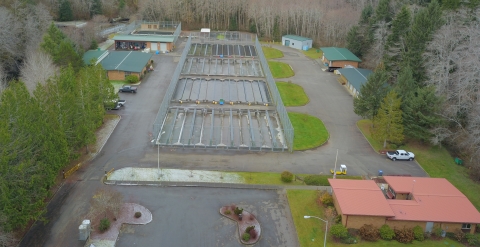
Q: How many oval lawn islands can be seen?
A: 4